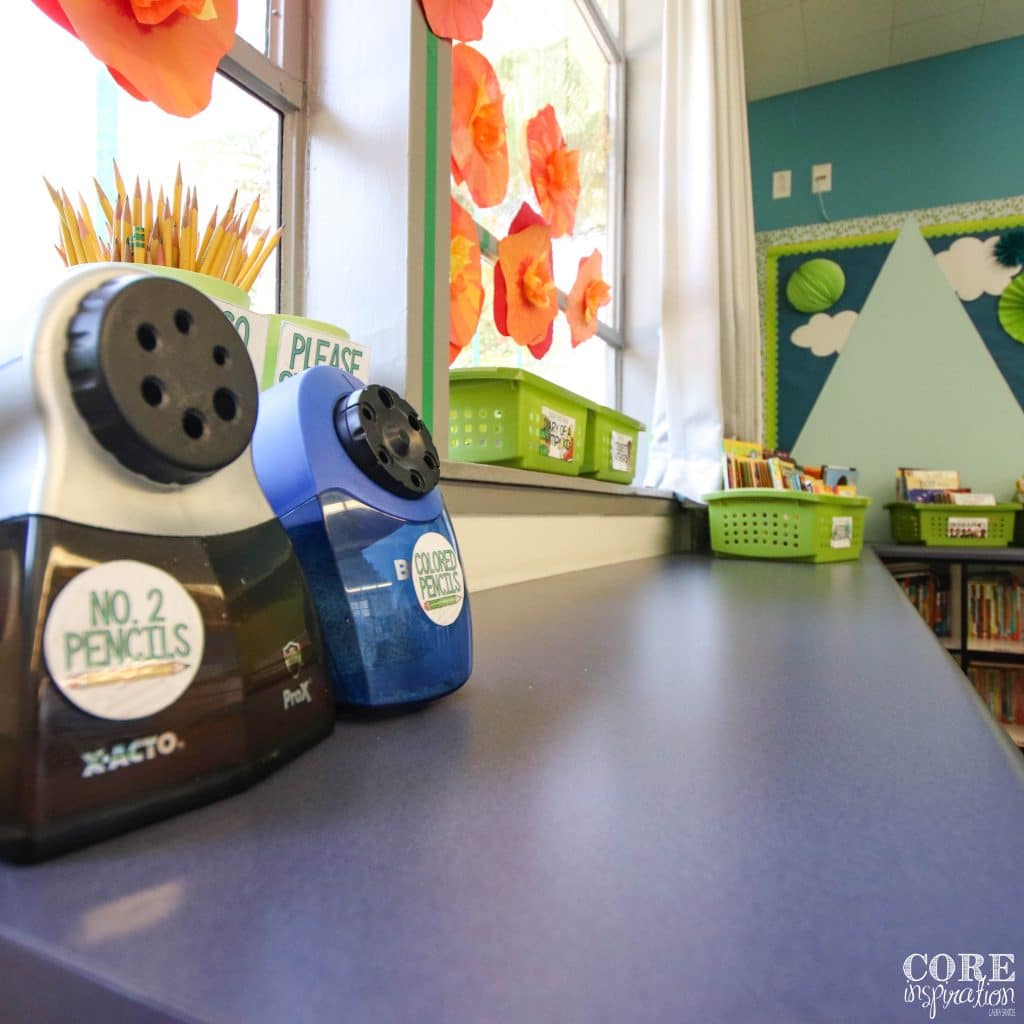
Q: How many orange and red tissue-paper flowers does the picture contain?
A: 7